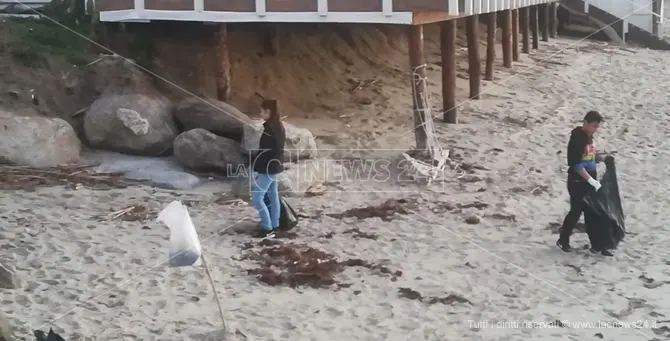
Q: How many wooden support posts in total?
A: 11